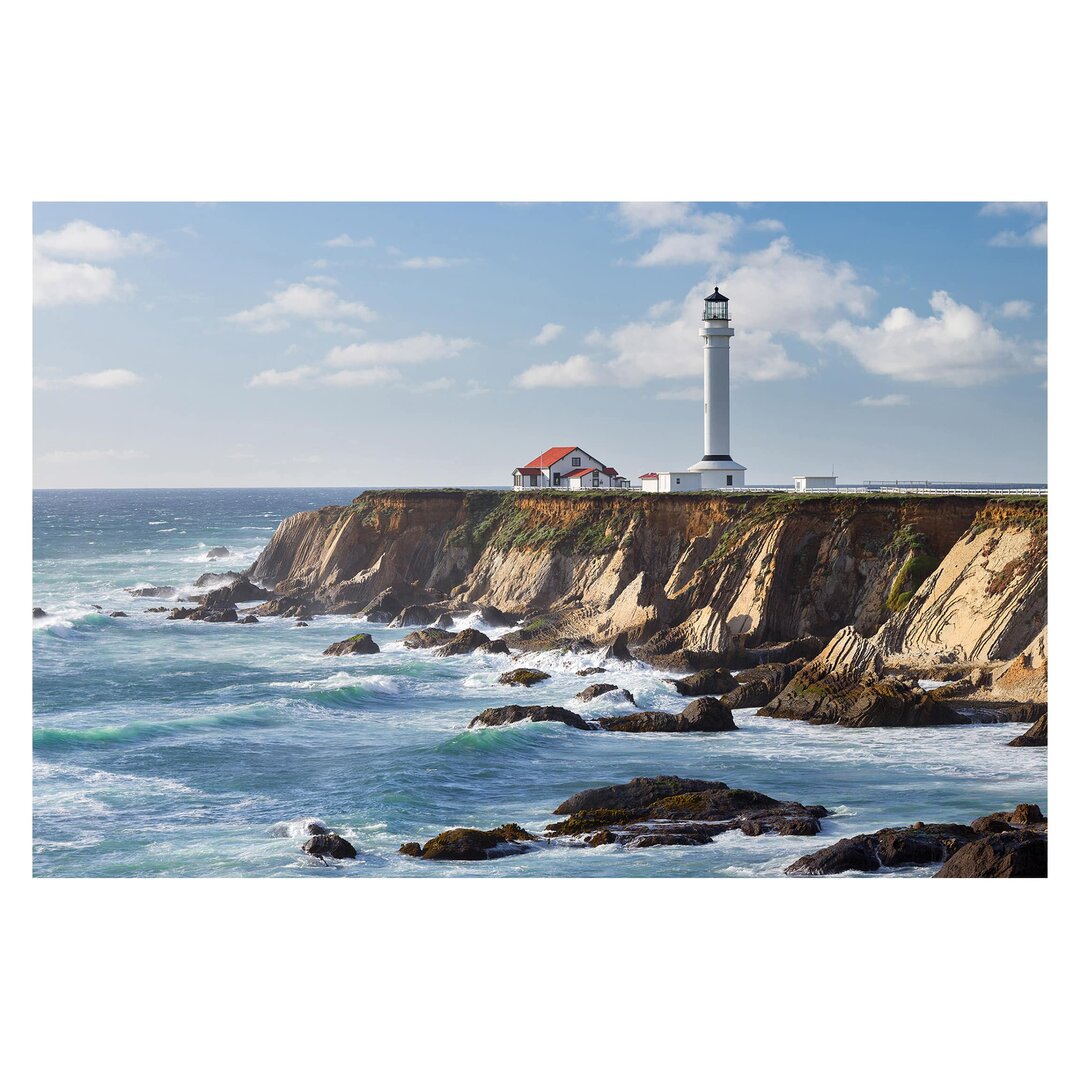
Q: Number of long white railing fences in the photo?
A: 1